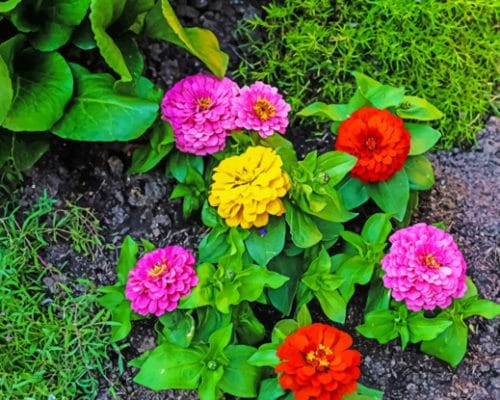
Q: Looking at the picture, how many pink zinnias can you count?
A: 4